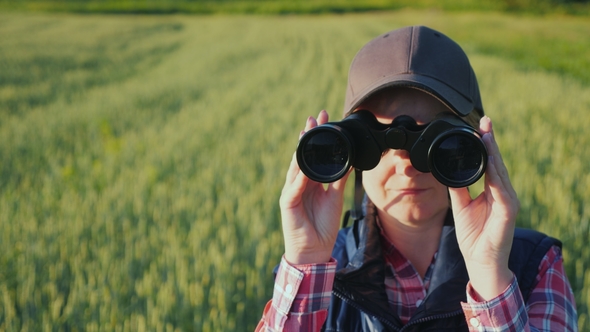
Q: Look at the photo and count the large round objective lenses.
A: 2